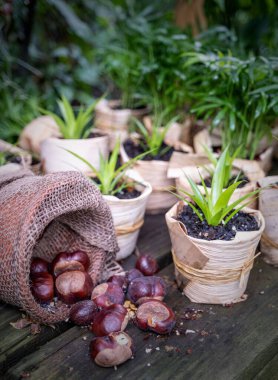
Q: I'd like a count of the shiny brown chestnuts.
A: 13